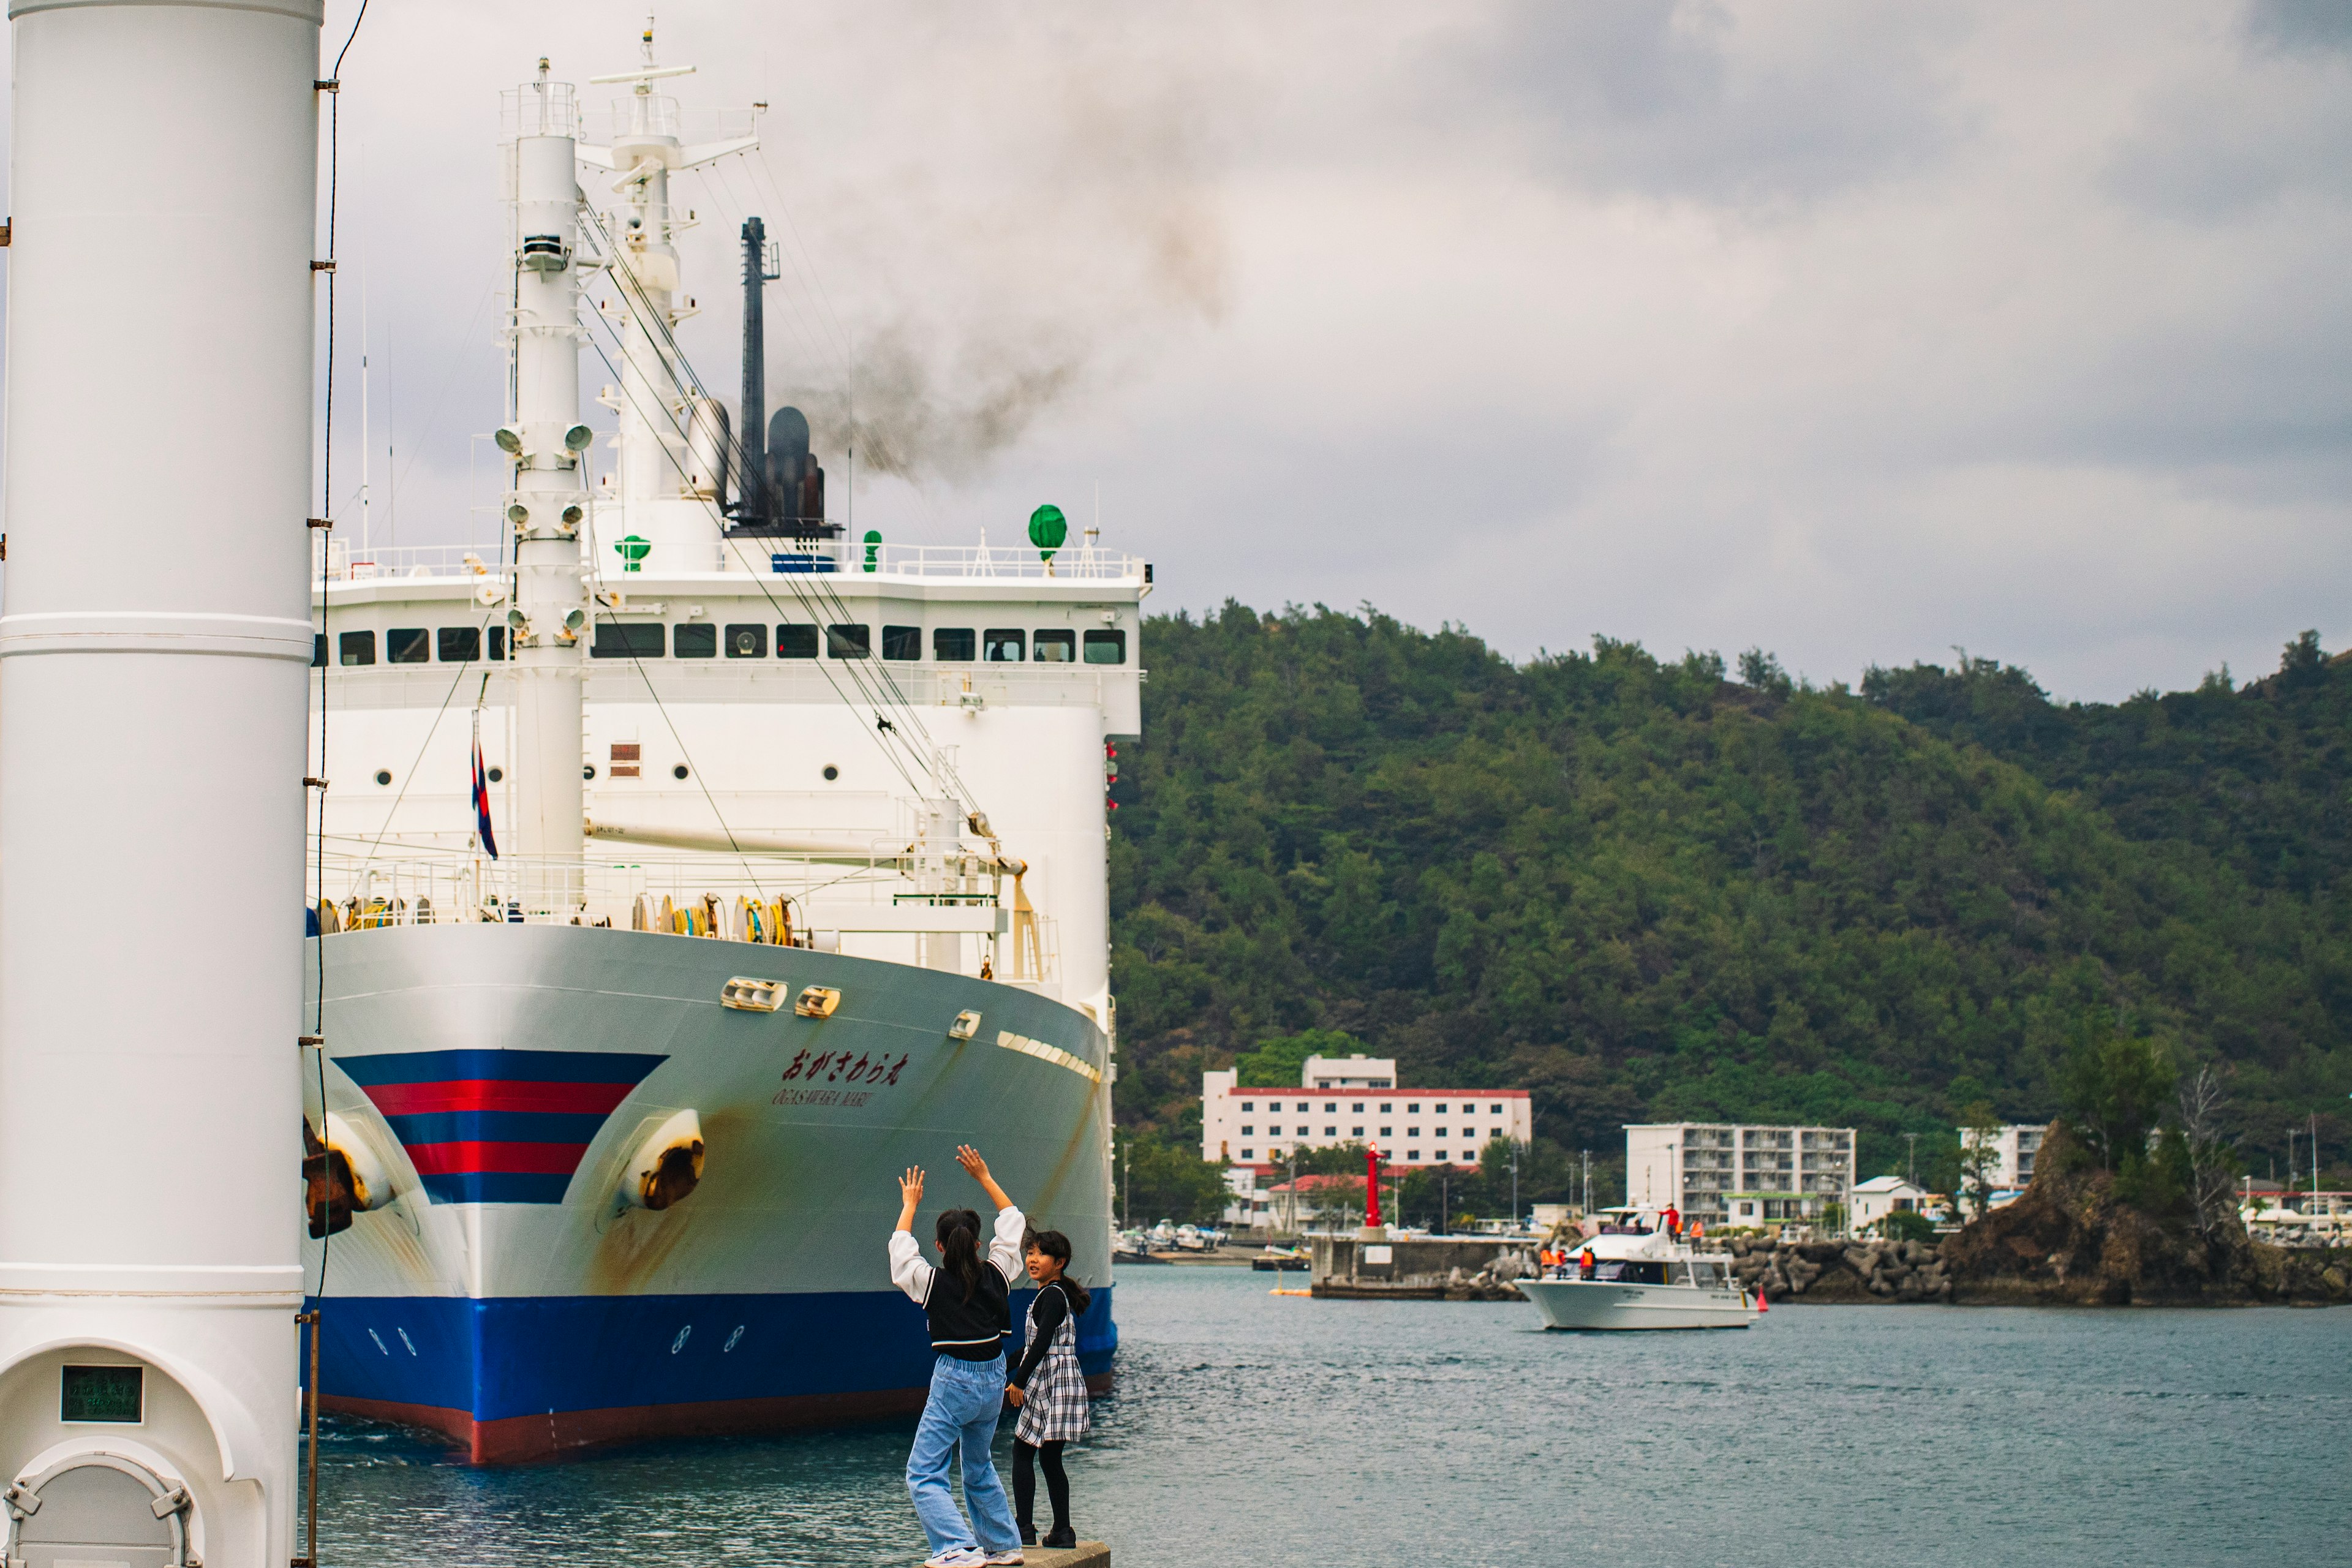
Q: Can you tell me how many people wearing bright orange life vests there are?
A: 5